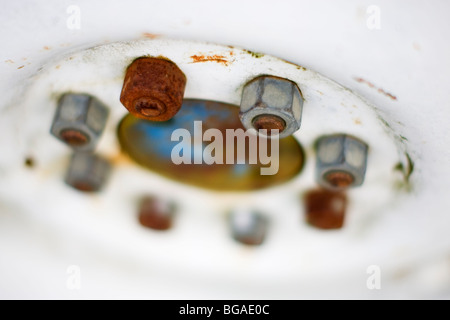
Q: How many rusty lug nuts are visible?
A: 3